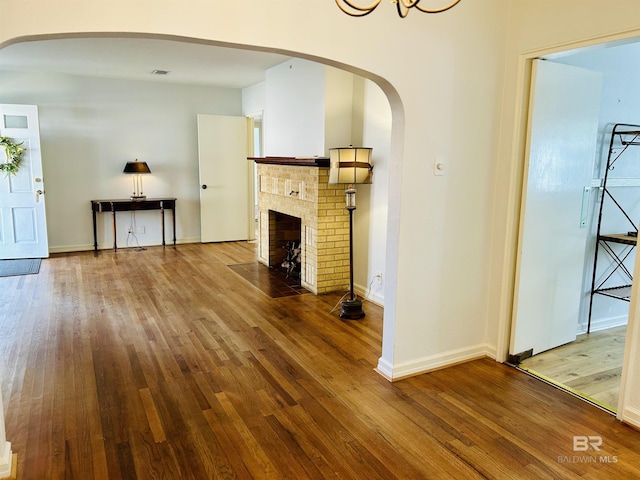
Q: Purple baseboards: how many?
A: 0